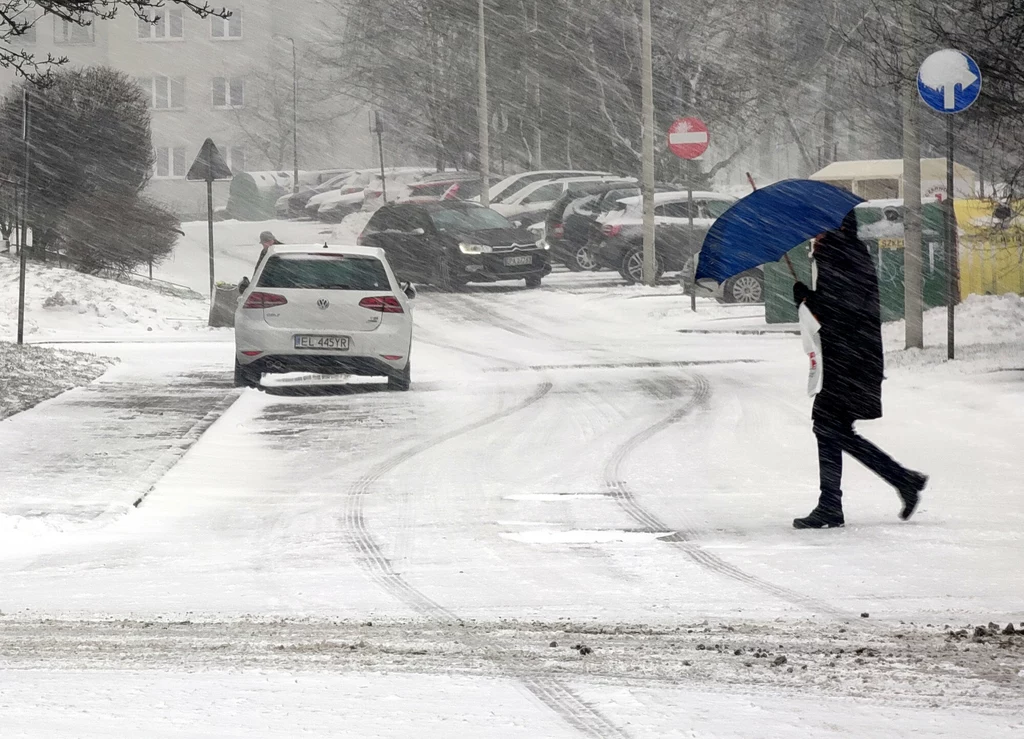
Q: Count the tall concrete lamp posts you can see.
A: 3